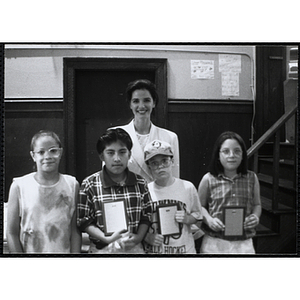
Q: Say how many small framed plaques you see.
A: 3